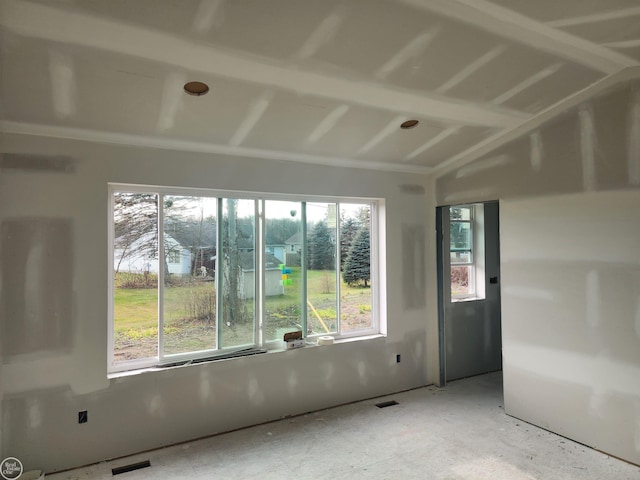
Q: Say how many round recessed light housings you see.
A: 2